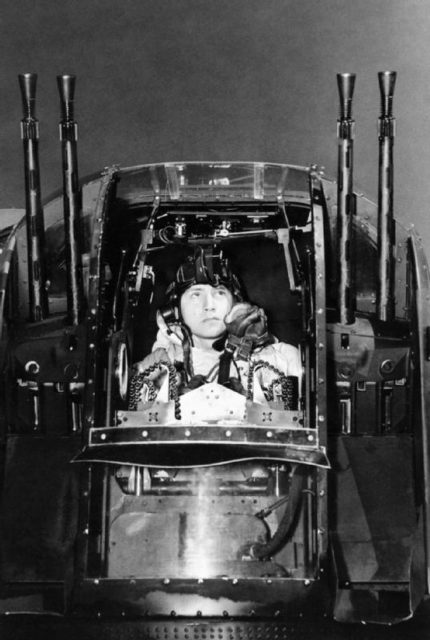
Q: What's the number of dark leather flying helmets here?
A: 1